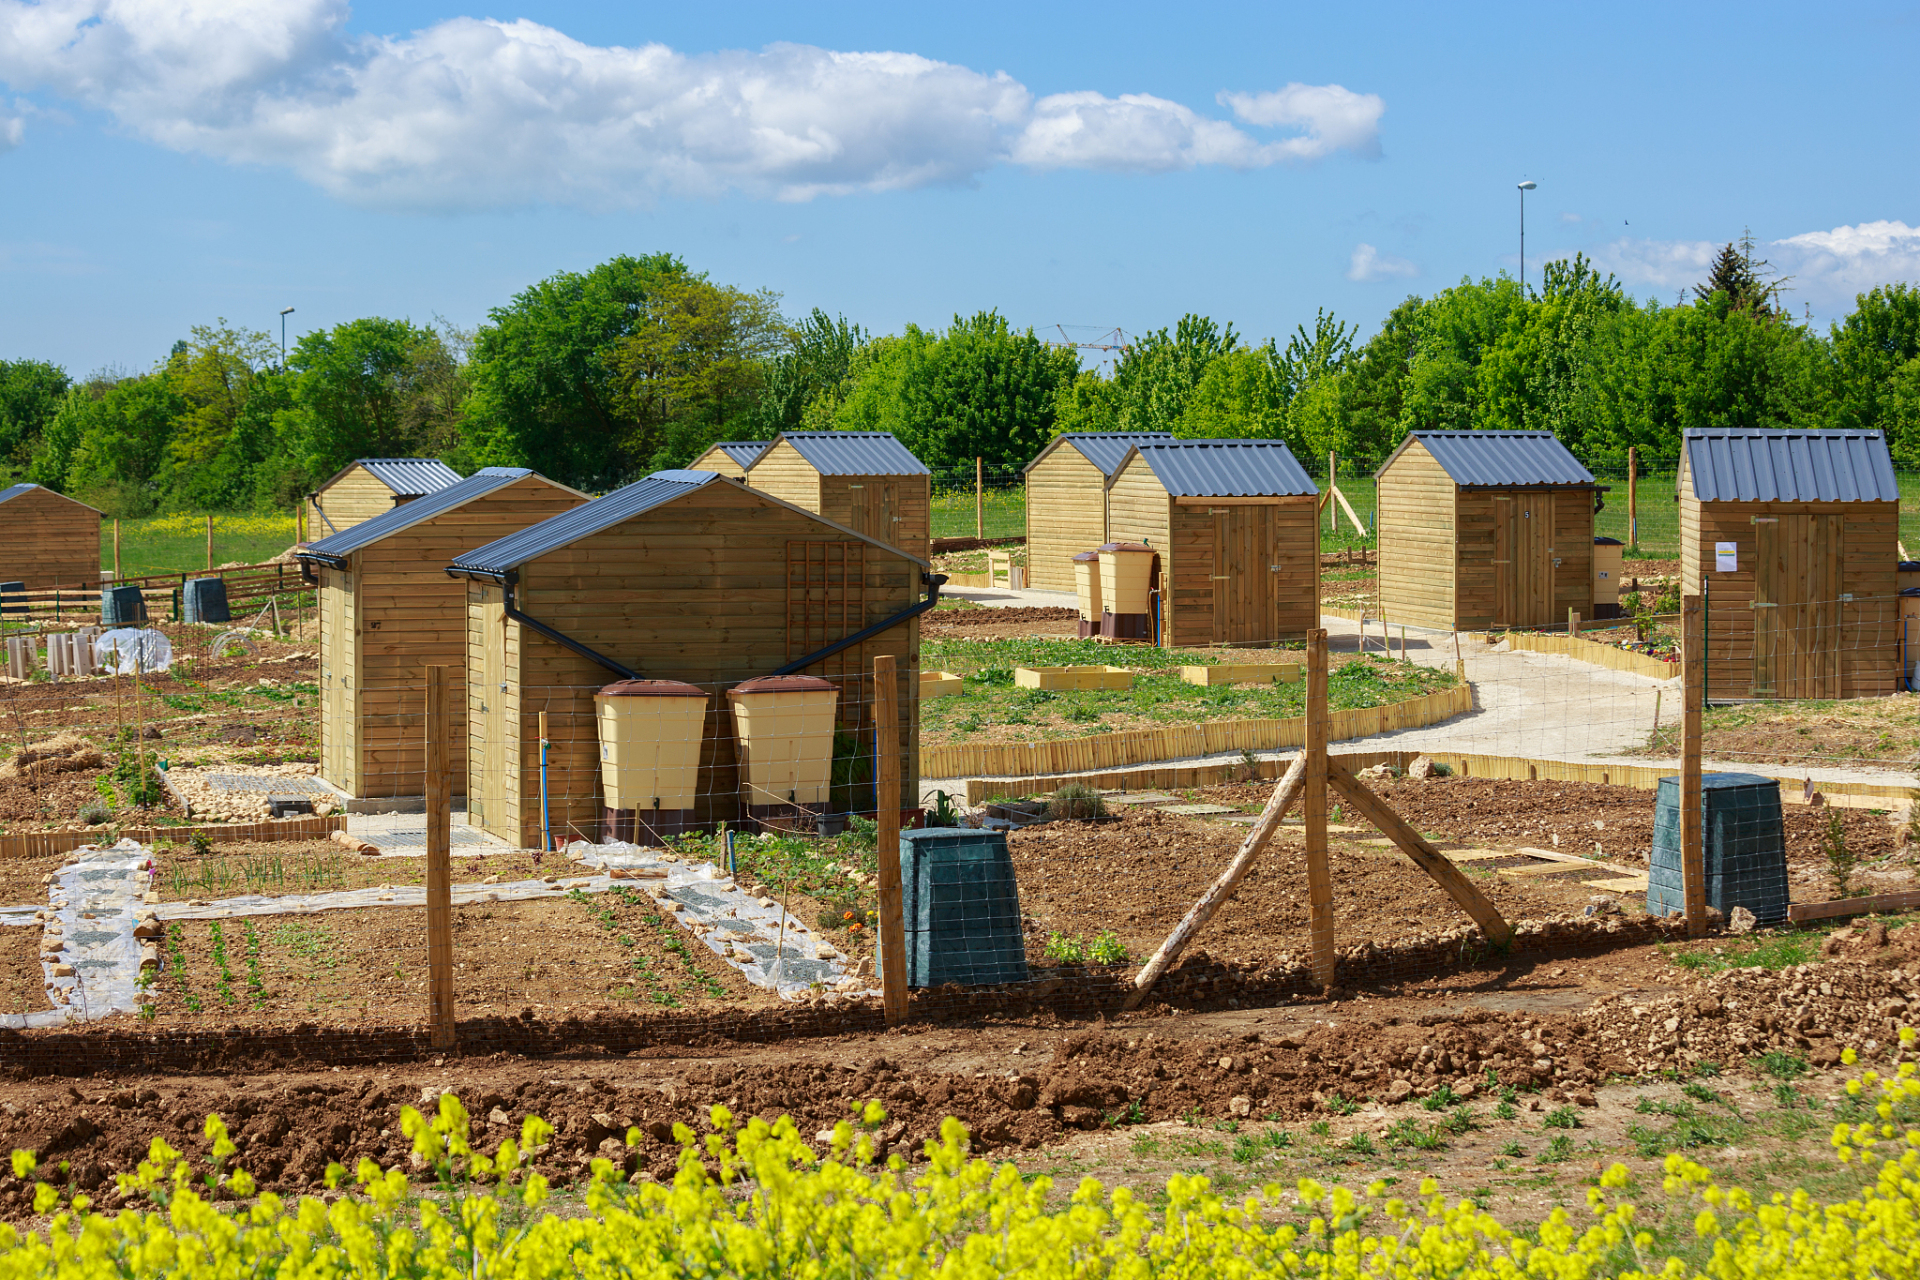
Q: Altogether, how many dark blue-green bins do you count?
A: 5